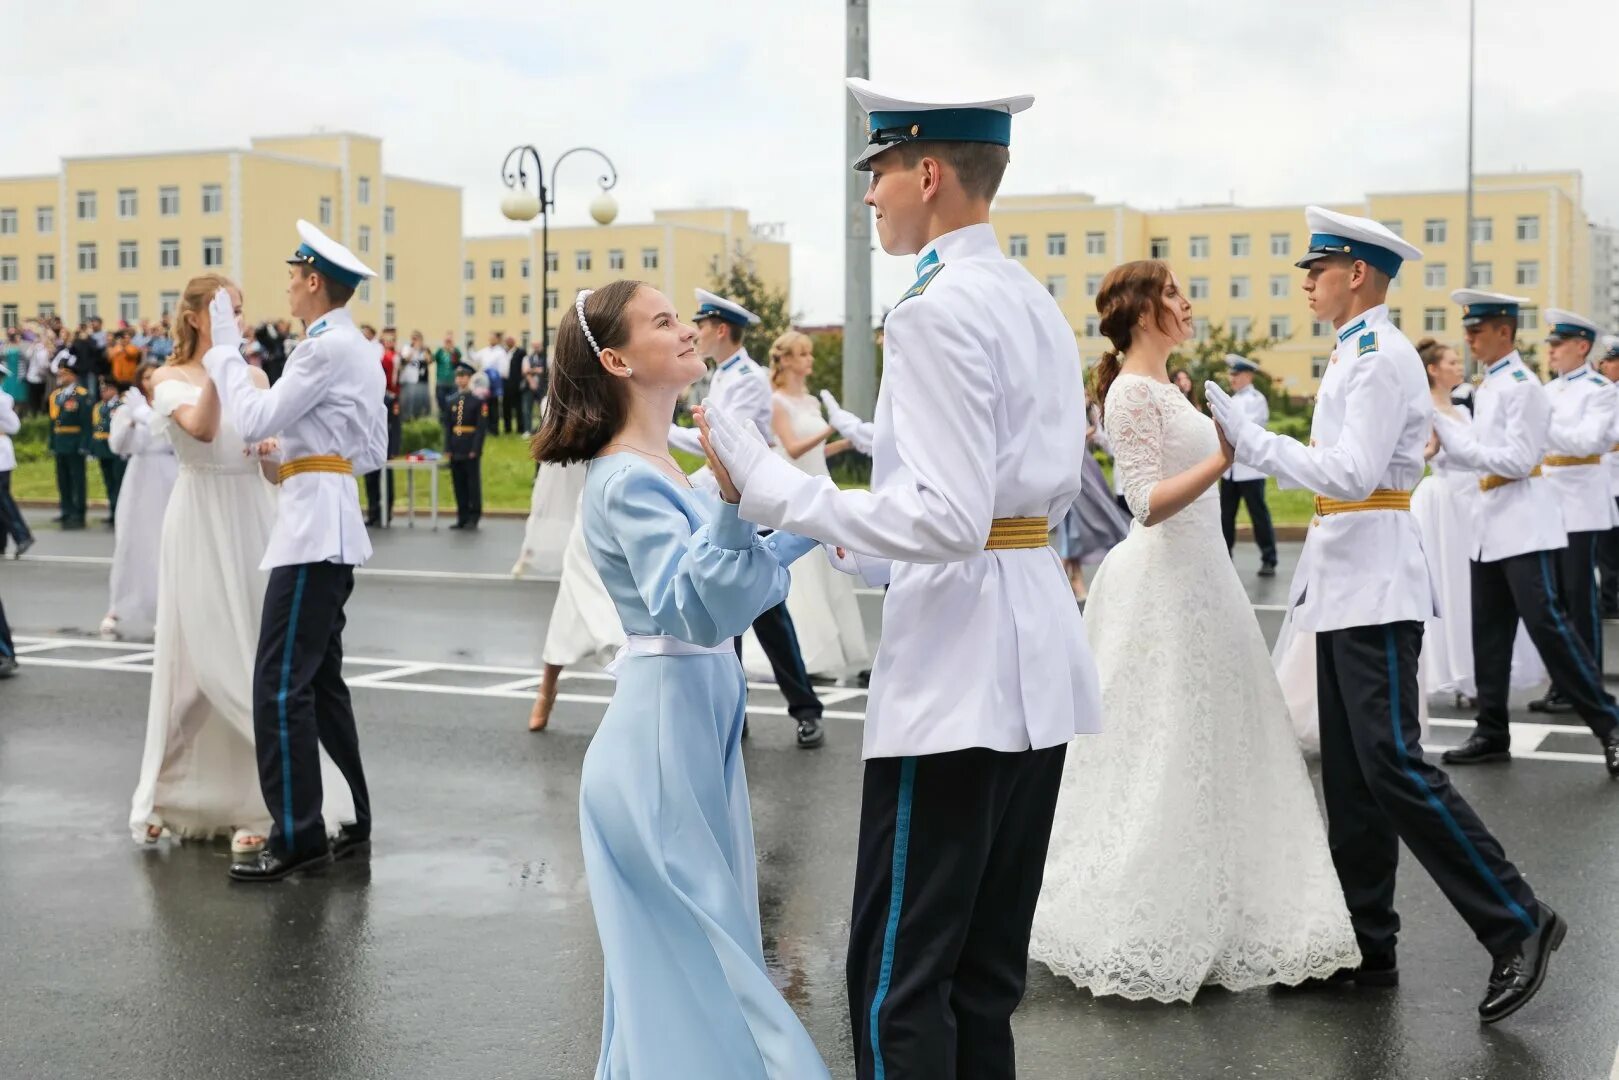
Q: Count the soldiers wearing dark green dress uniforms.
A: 2